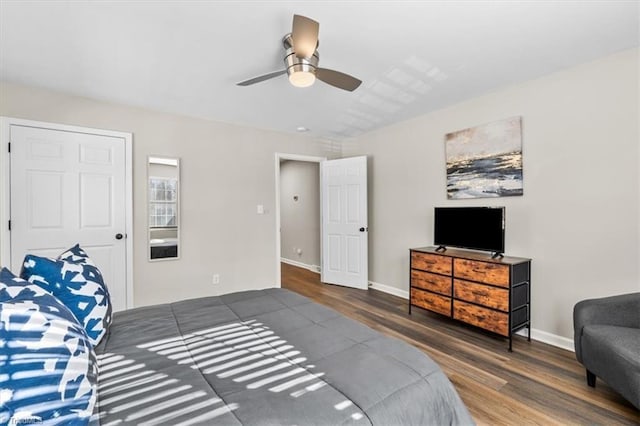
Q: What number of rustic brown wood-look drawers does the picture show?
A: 6